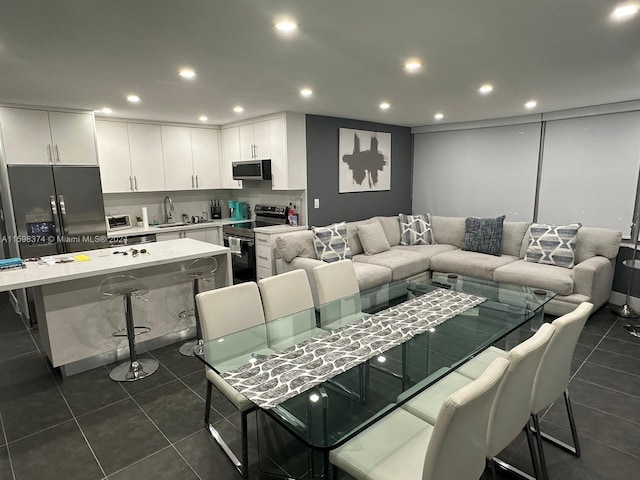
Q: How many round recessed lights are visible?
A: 13